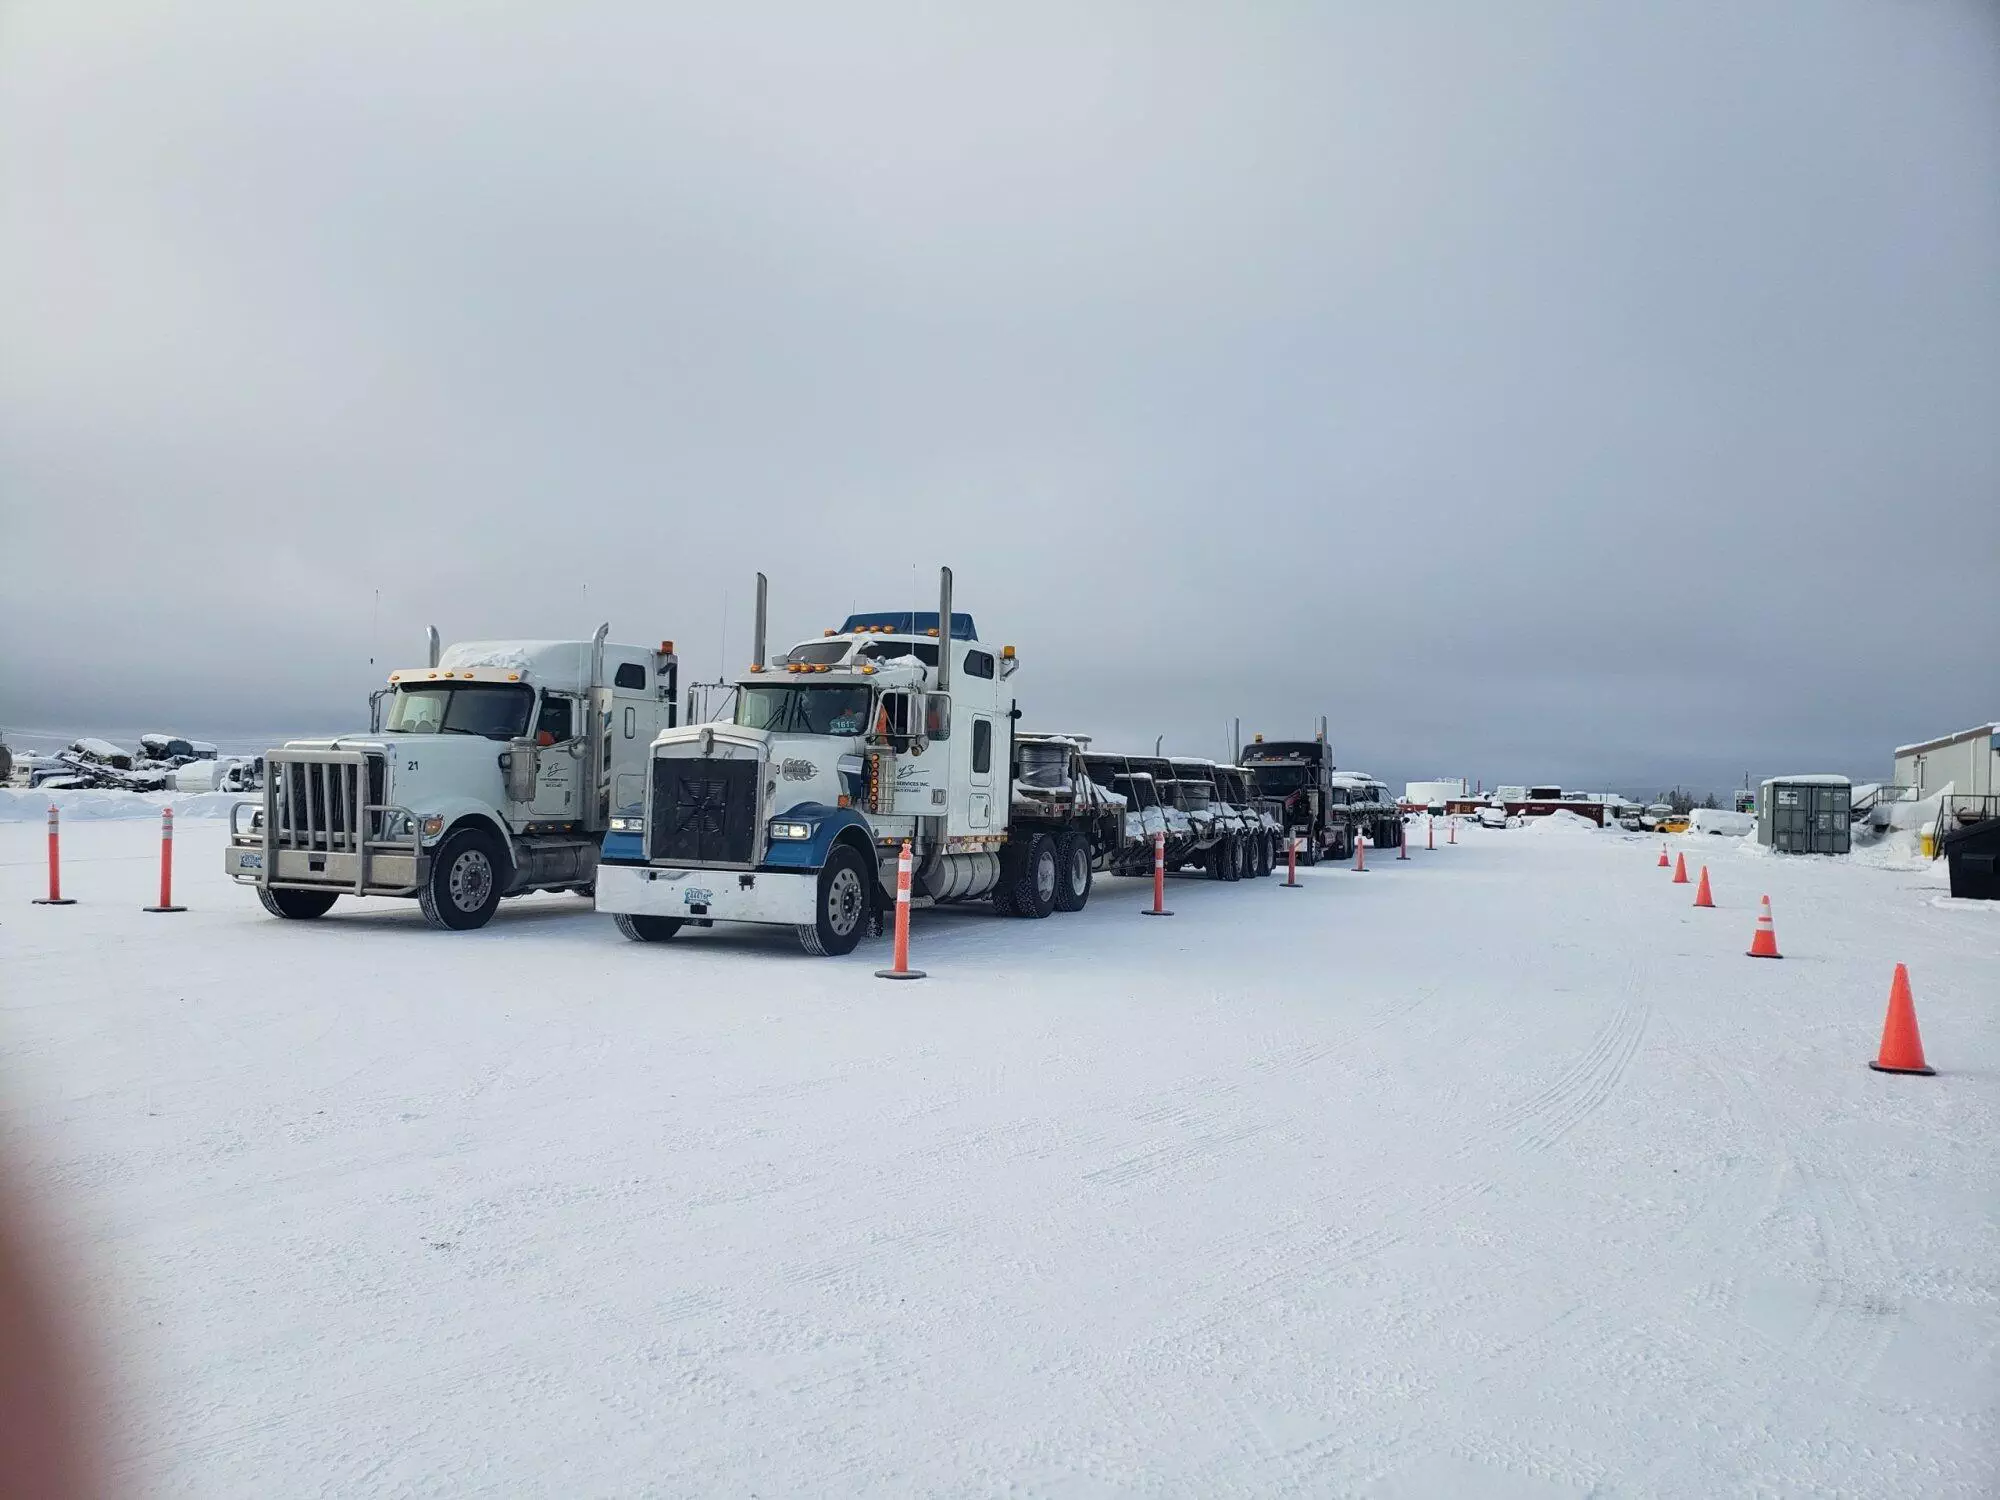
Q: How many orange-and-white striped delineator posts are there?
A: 9